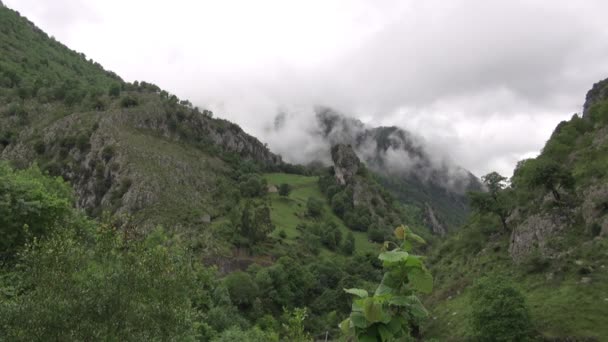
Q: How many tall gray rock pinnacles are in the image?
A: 1